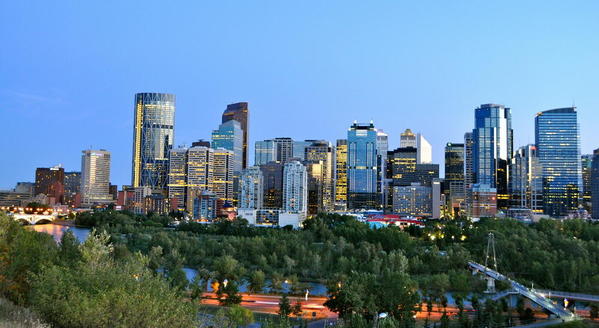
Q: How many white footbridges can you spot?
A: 1